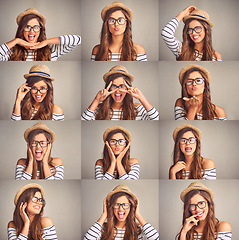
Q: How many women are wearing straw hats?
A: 12